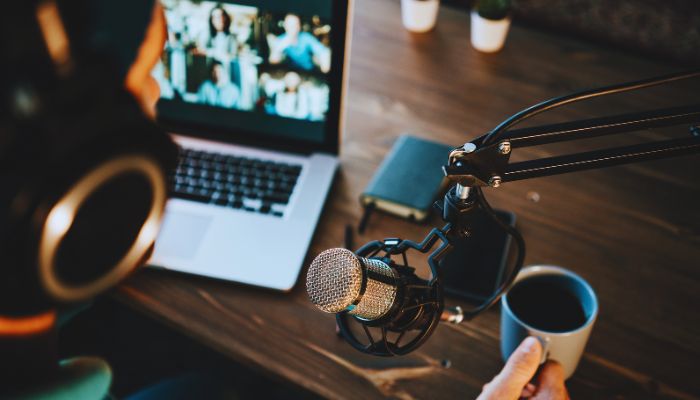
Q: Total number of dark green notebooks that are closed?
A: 1